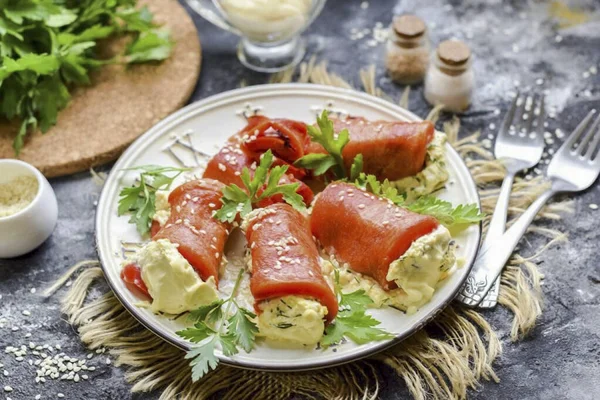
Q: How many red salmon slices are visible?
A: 5